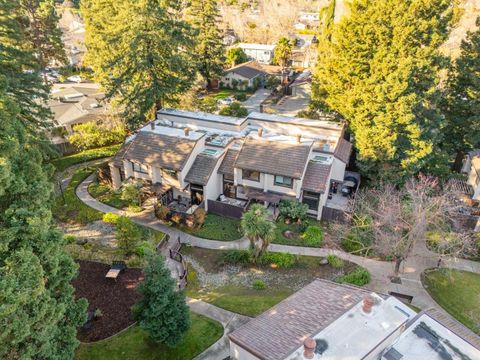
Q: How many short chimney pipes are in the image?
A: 6